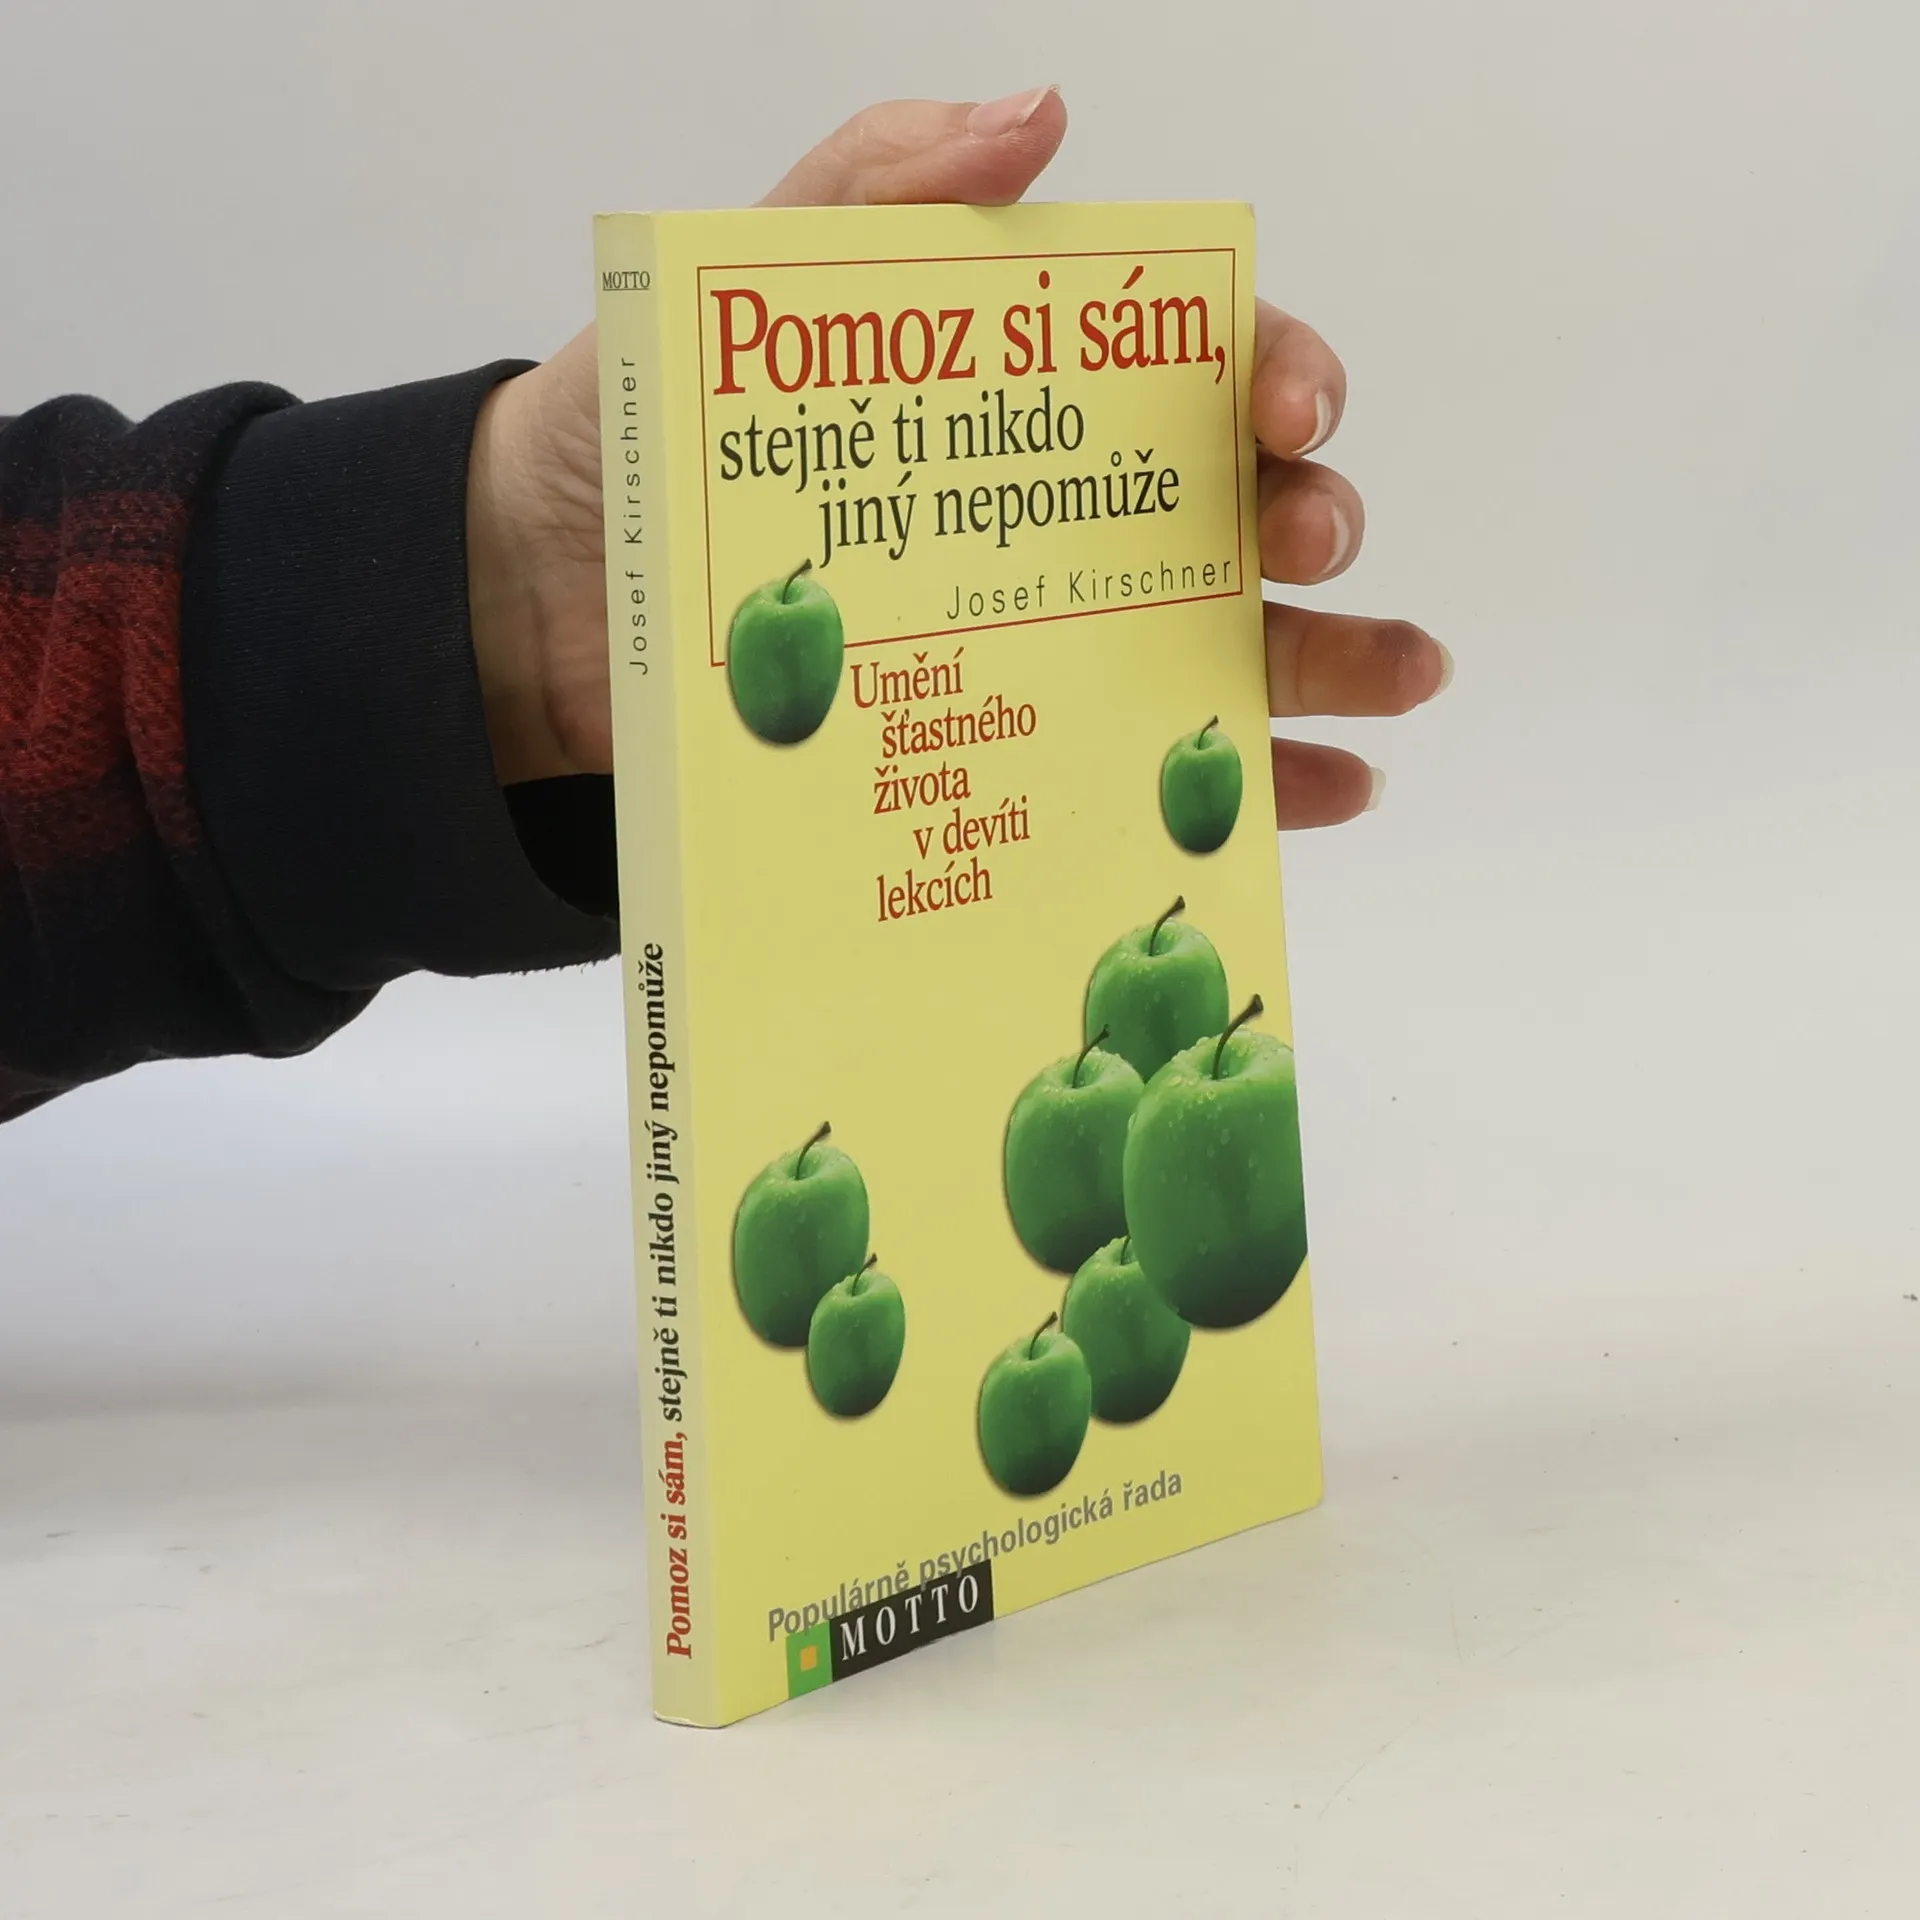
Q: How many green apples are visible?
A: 9